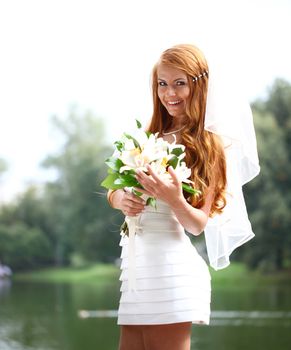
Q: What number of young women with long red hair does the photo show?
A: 1